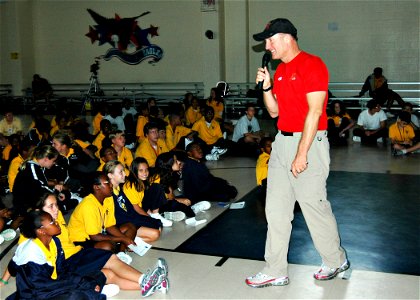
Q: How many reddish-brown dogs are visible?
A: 0